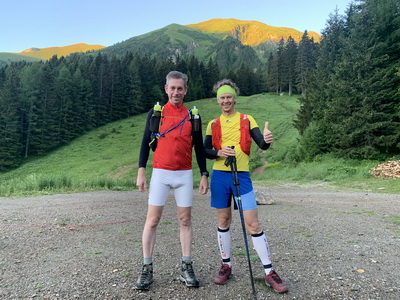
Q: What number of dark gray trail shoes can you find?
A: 2